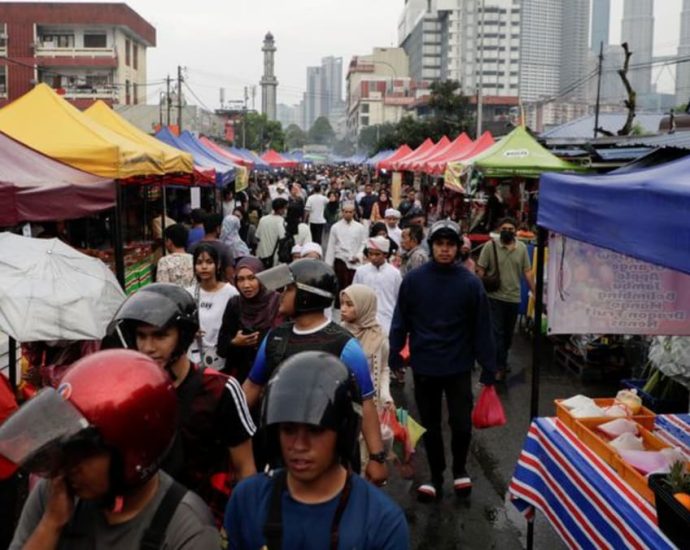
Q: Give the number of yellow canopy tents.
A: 2